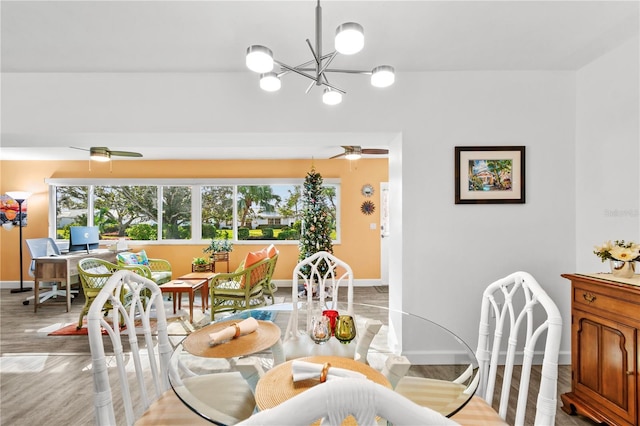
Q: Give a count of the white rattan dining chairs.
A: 4